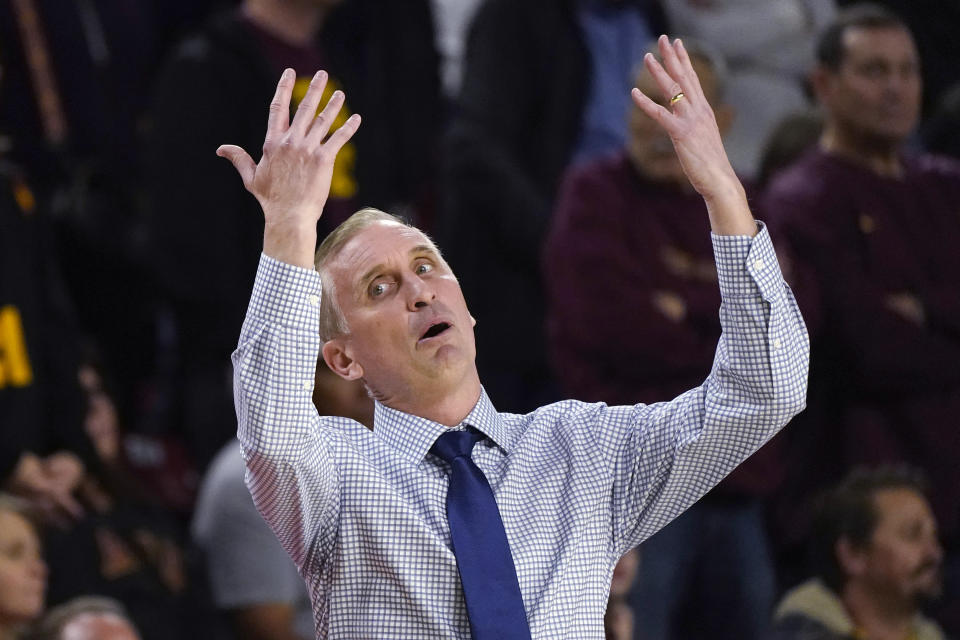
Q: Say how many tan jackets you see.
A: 1